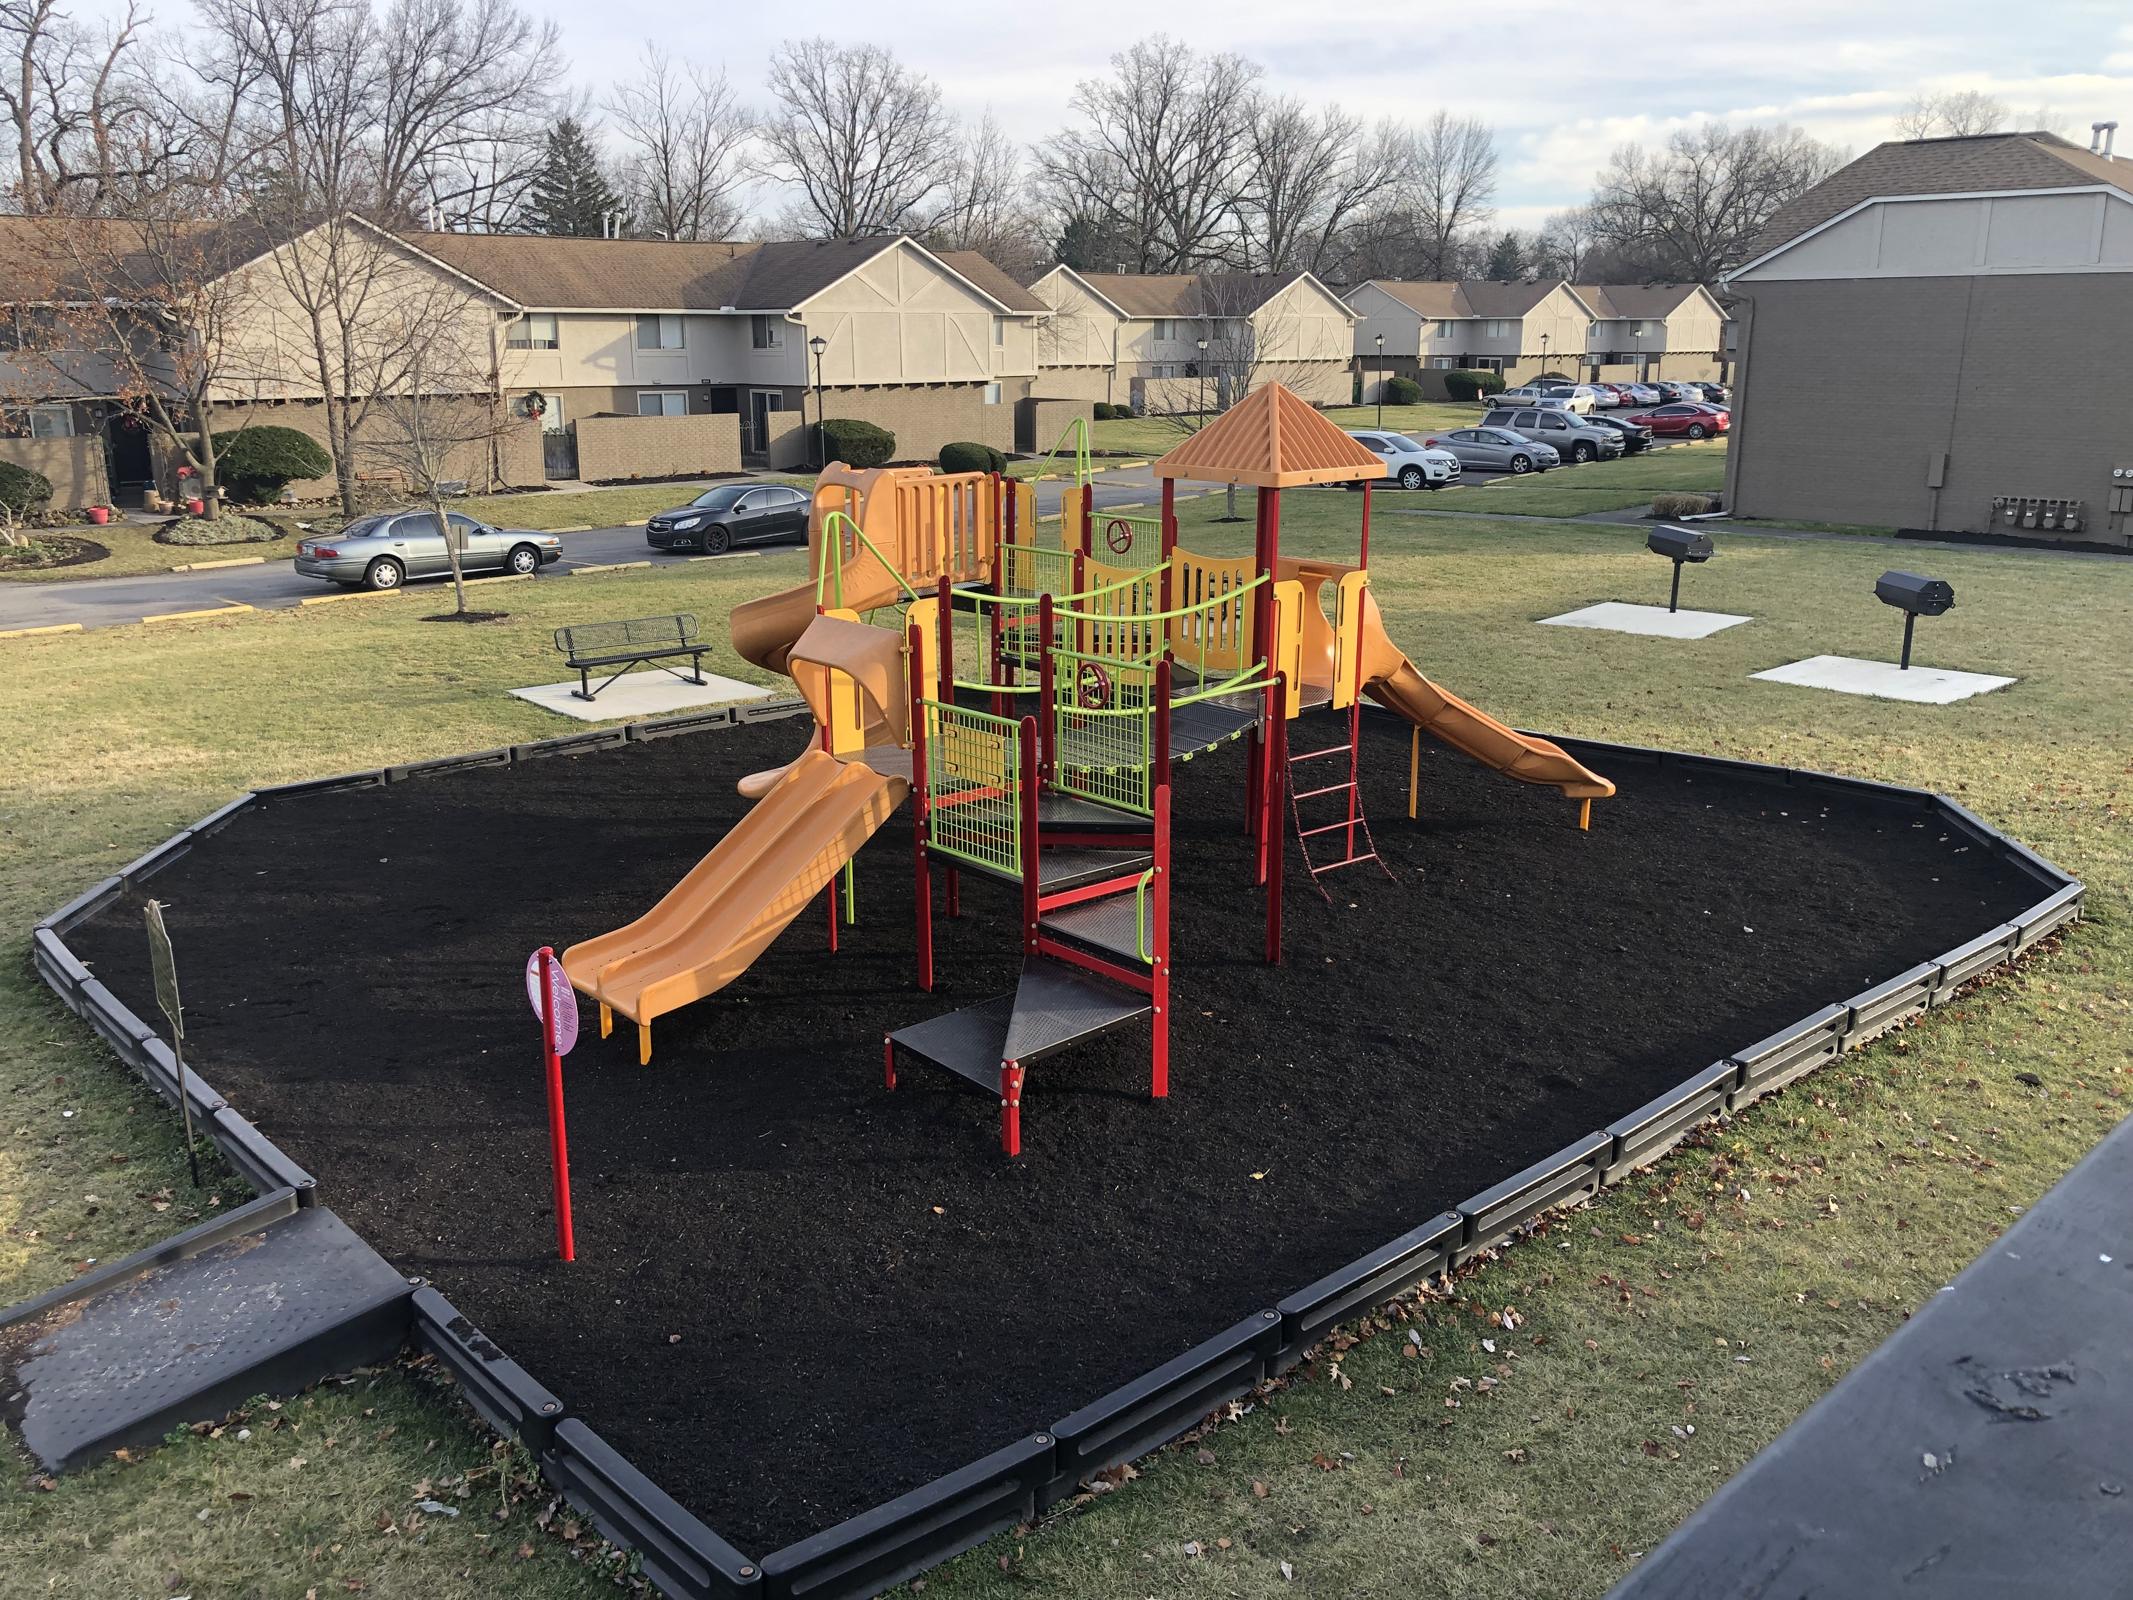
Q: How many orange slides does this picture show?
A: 3